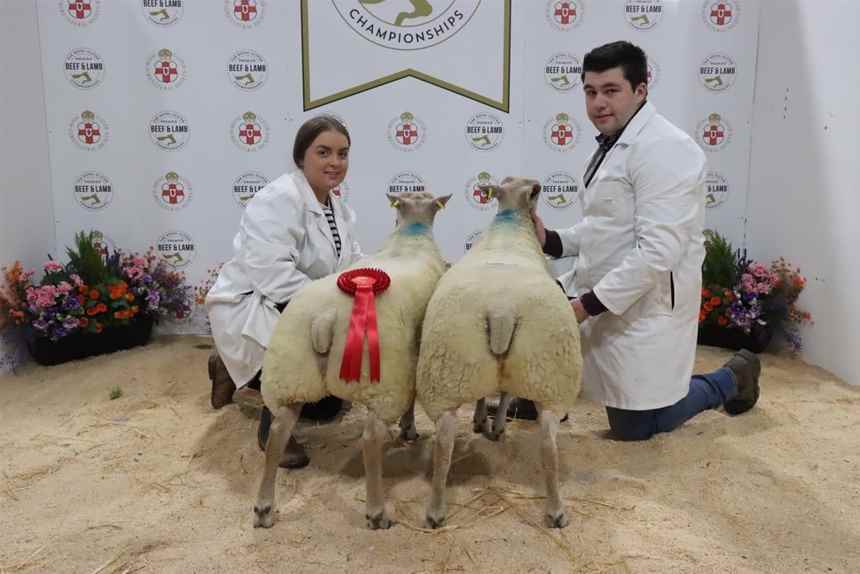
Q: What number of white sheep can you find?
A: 2